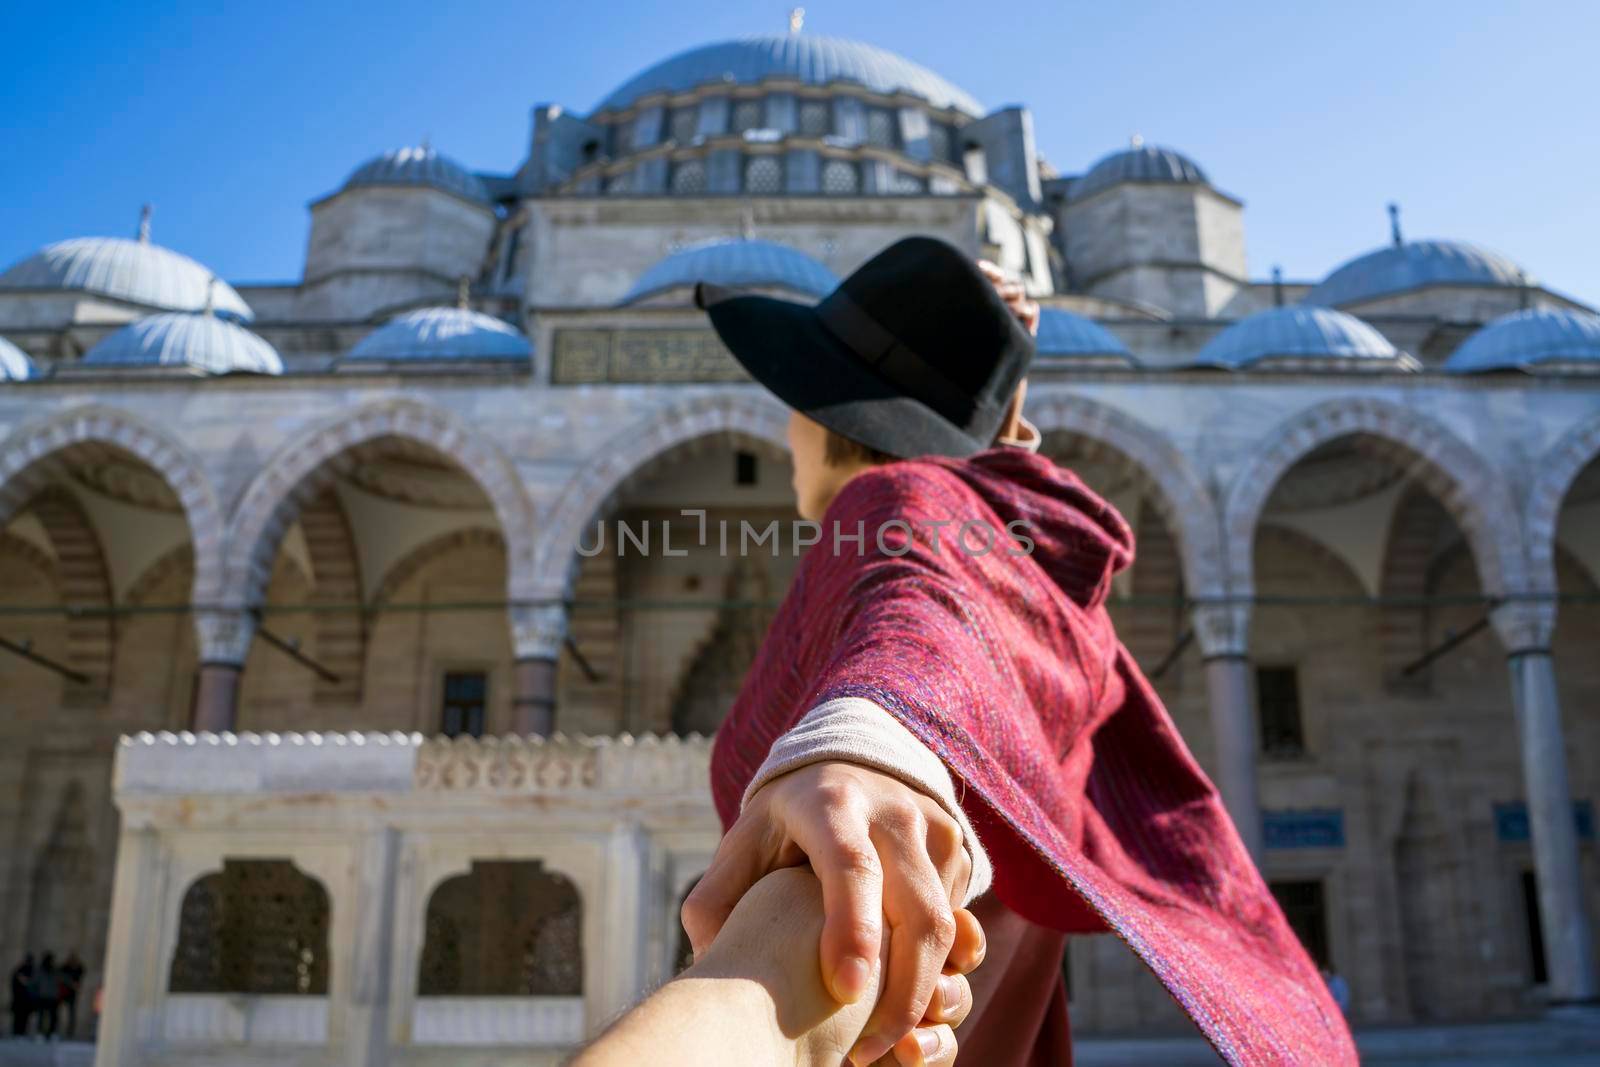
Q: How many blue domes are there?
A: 12